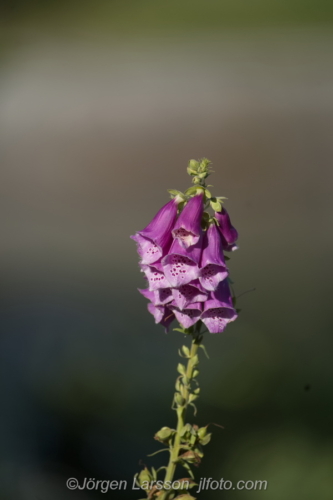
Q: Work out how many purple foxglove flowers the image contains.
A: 11